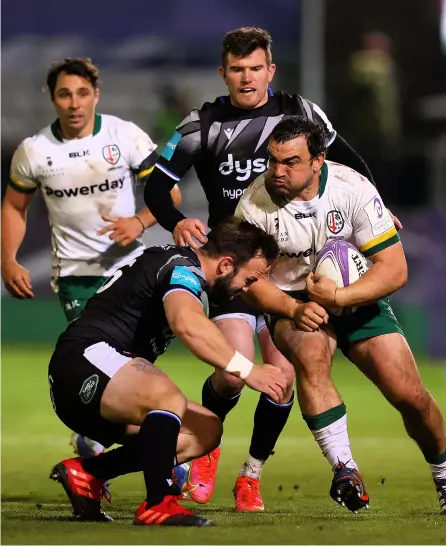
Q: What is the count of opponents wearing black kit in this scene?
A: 2